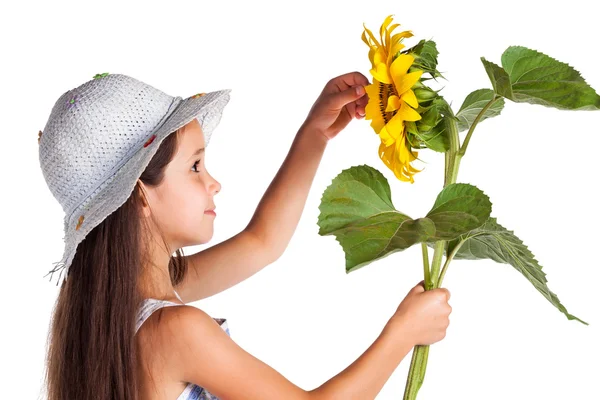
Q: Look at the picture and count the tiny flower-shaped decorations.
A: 6